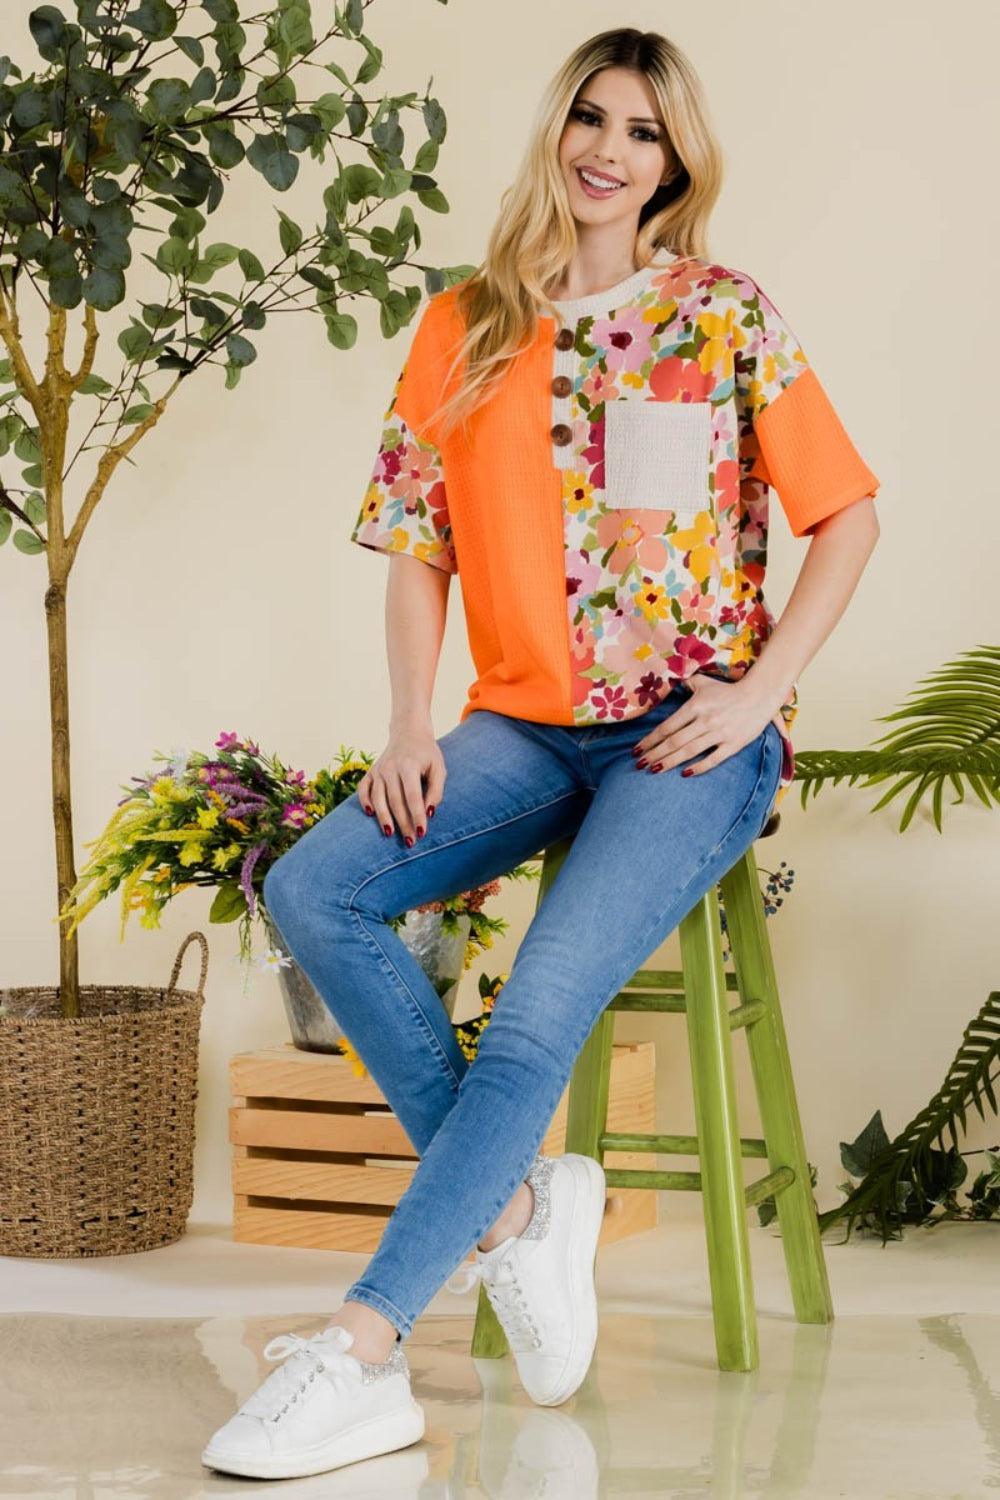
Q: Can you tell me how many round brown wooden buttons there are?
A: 3